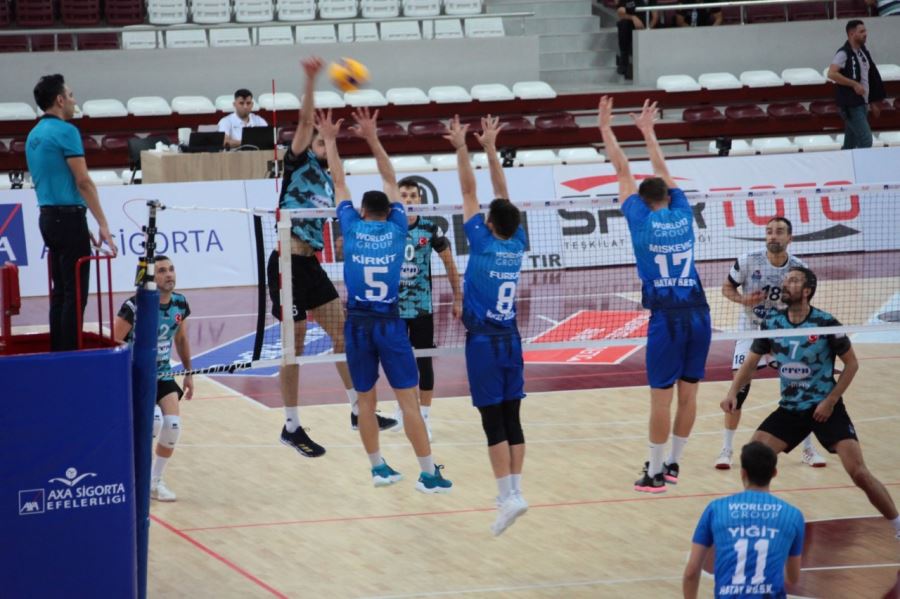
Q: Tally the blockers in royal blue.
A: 3